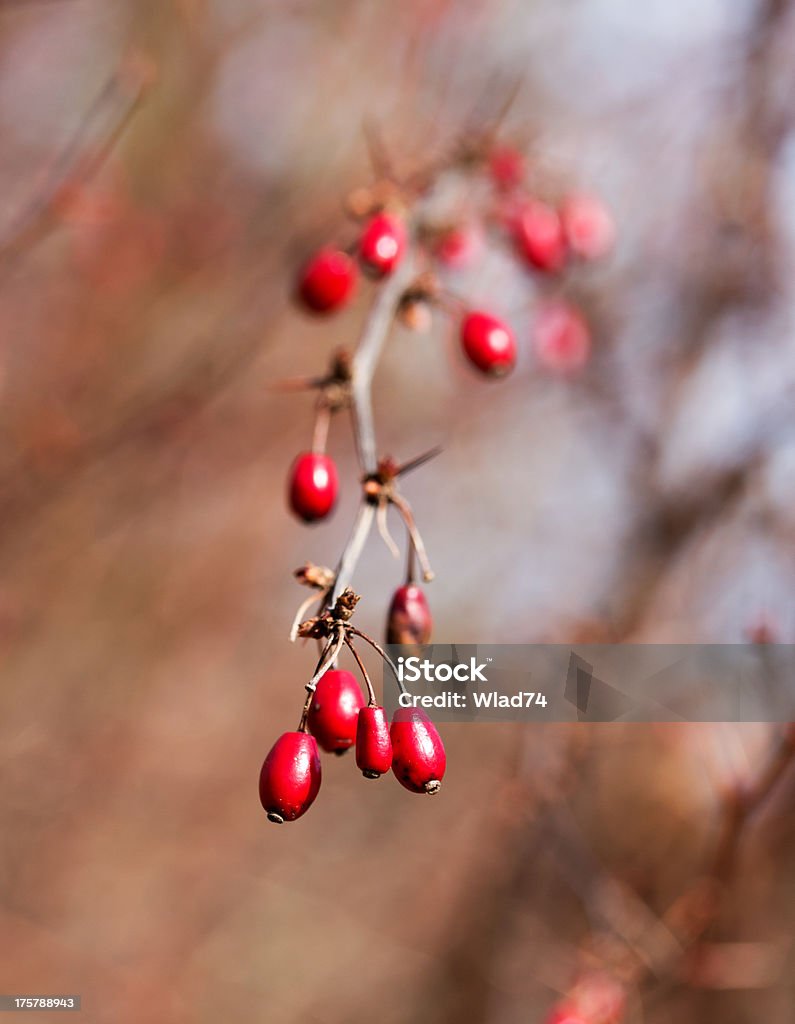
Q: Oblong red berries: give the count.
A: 14